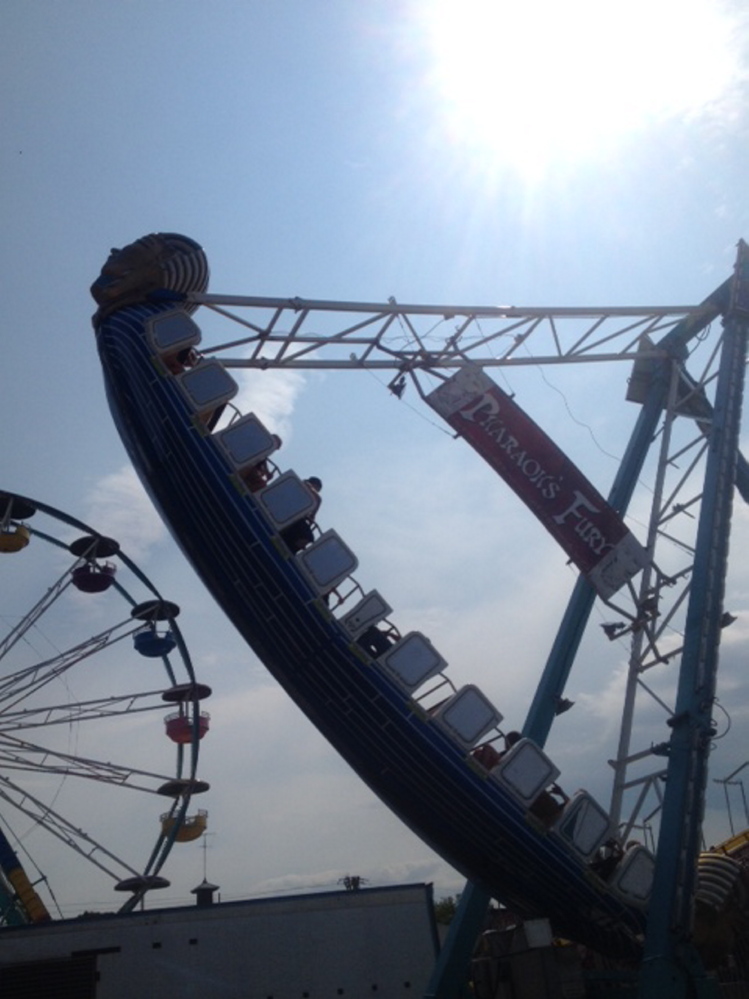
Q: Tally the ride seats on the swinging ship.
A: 11